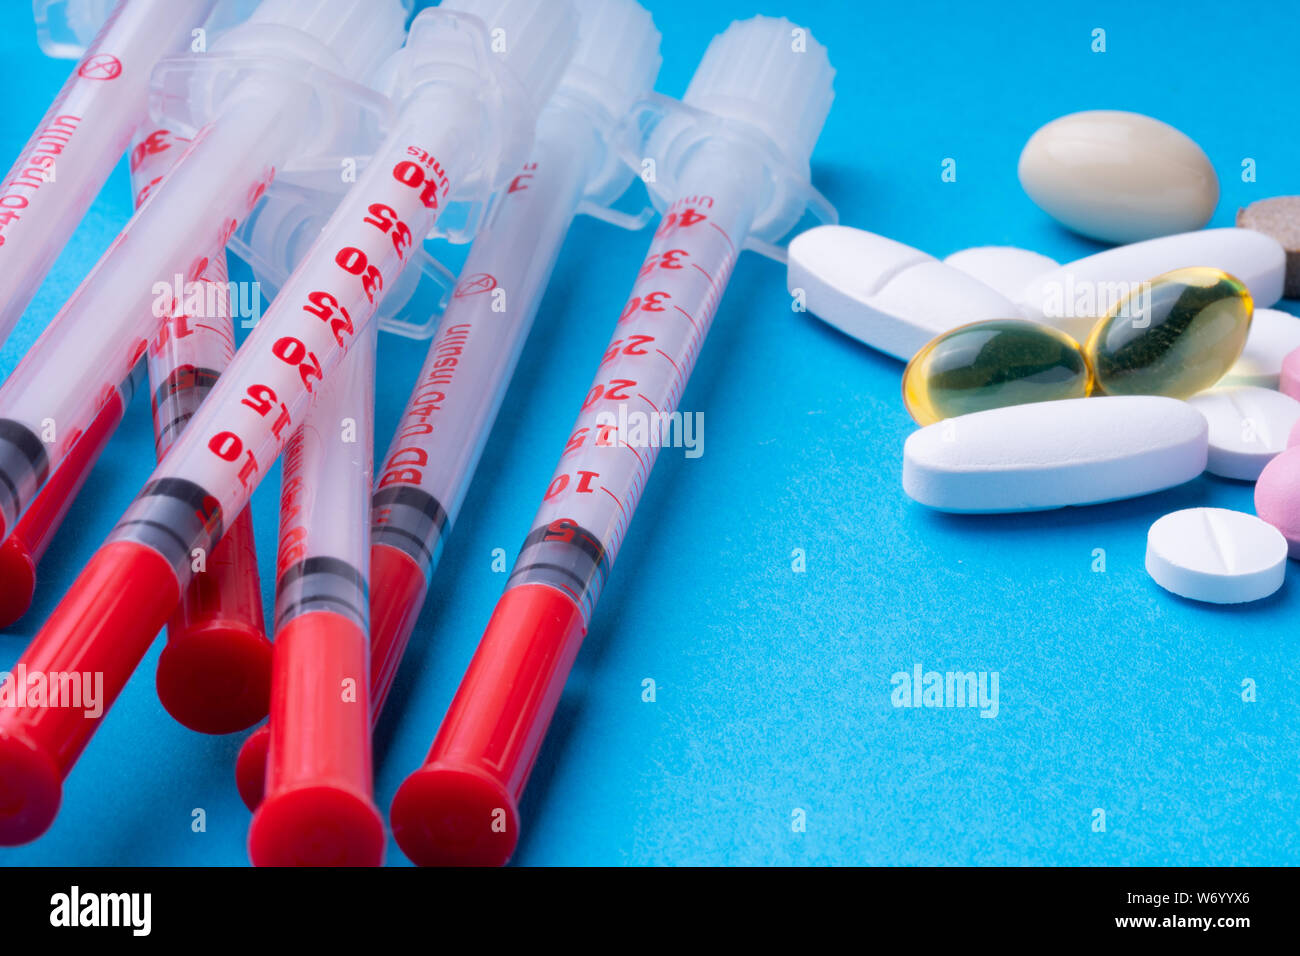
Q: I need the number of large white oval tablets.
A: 3